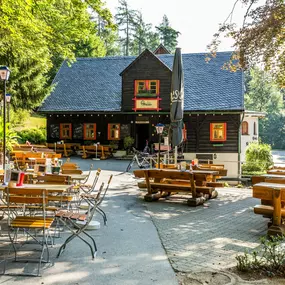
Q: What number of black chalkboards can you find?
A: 3